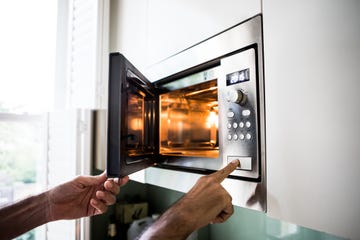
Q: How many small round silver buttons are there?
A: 8